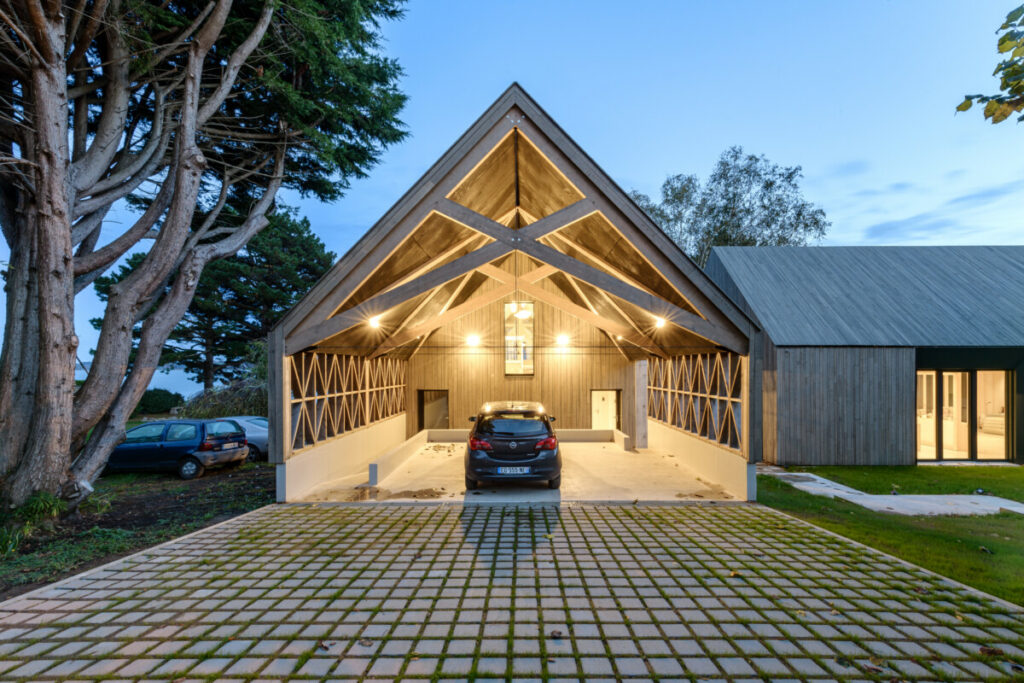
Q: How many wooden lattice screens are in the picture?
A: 2